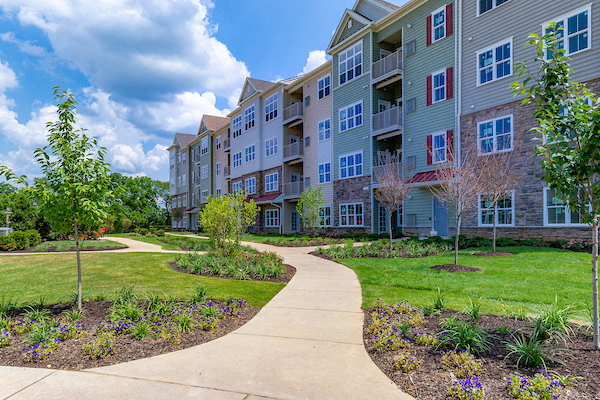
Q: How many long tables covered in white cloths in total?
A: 0